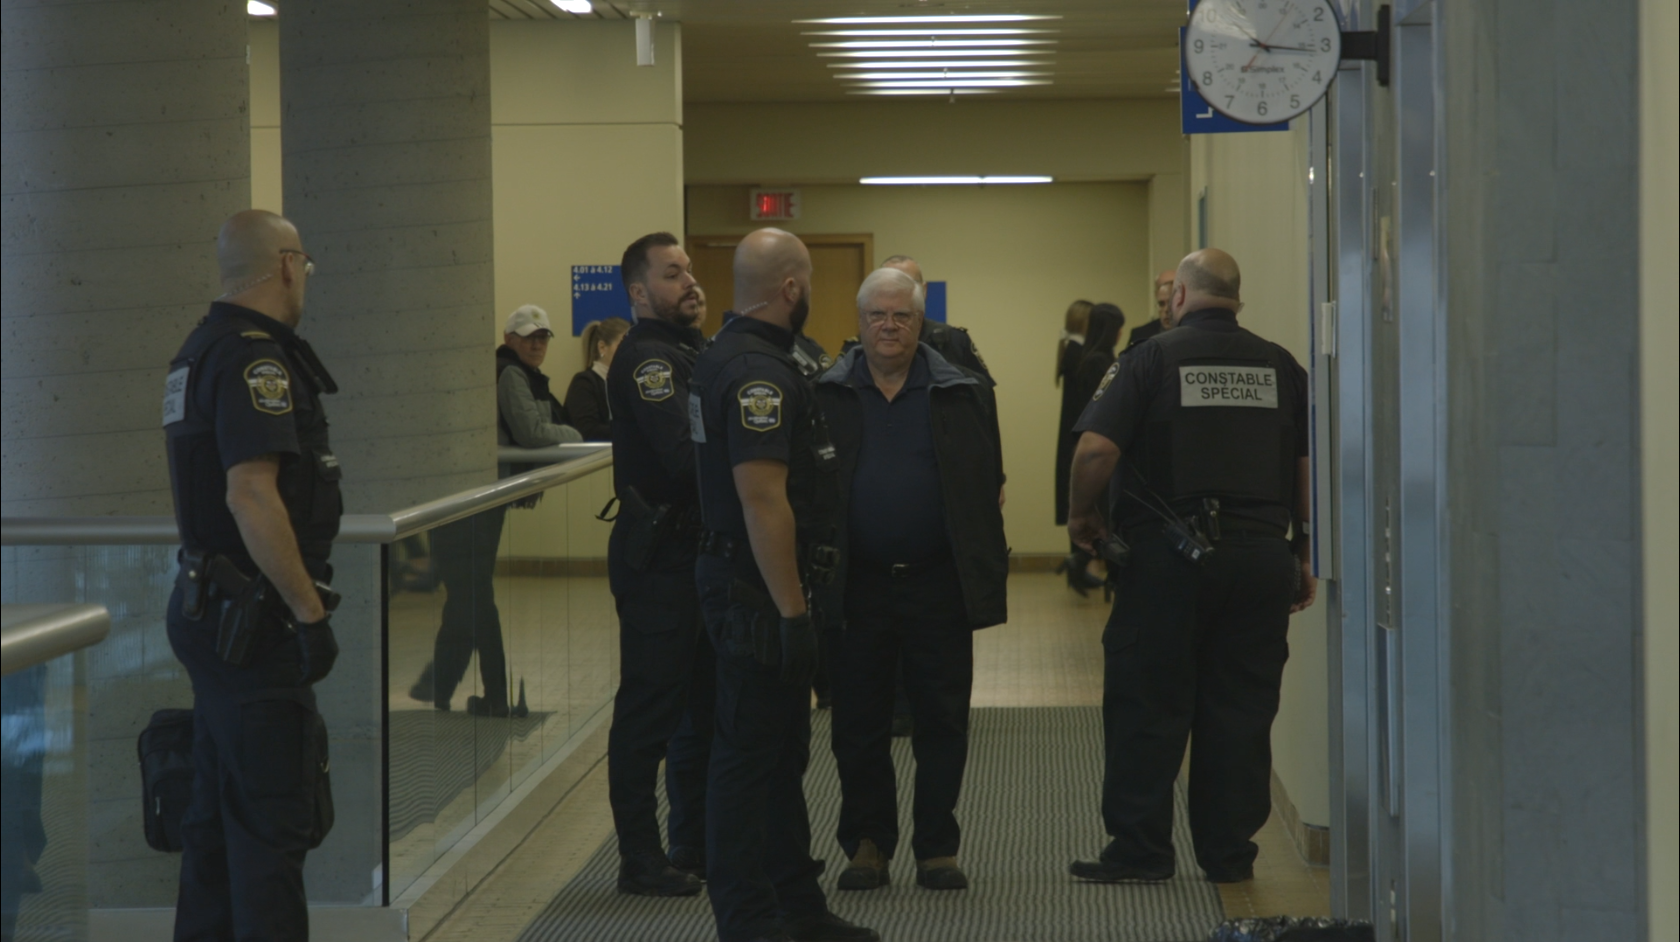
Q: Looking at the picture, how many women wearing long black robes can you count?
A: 2